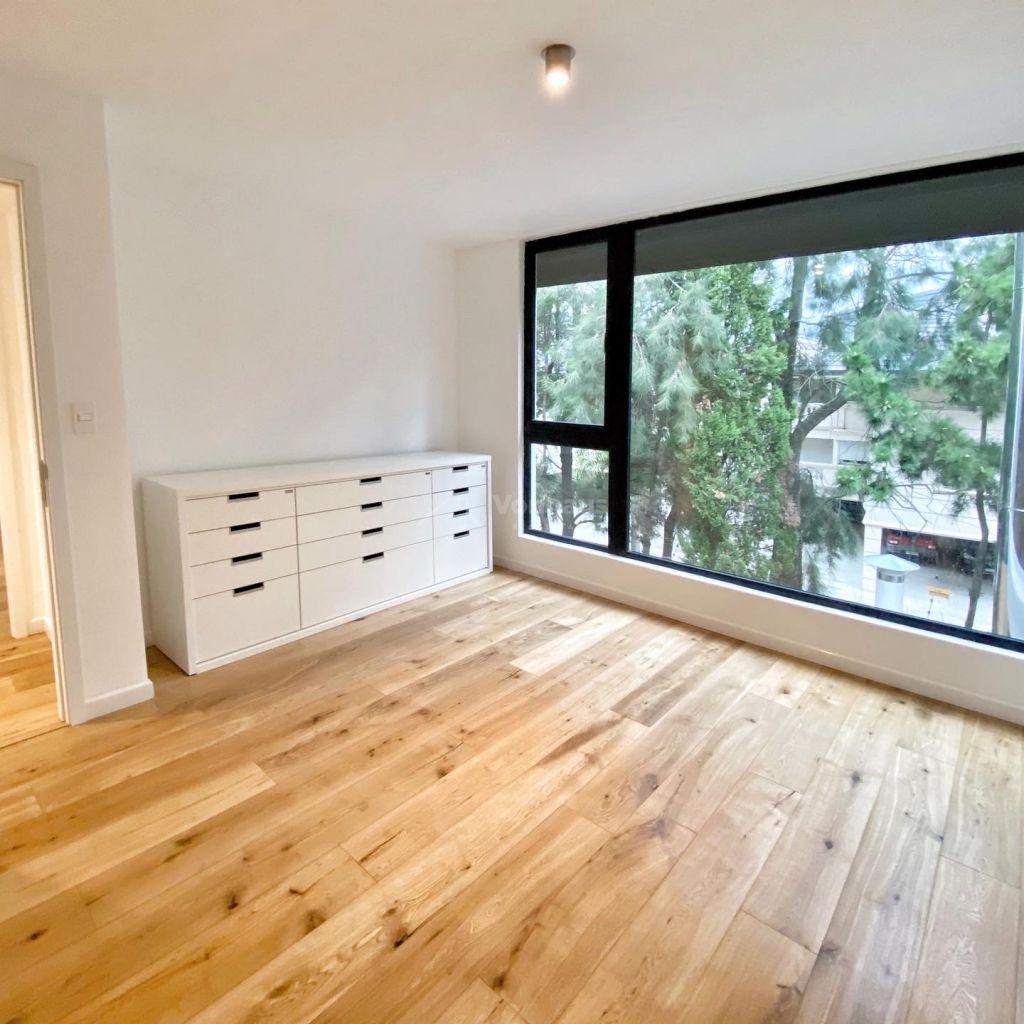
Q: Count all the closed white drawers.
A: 12